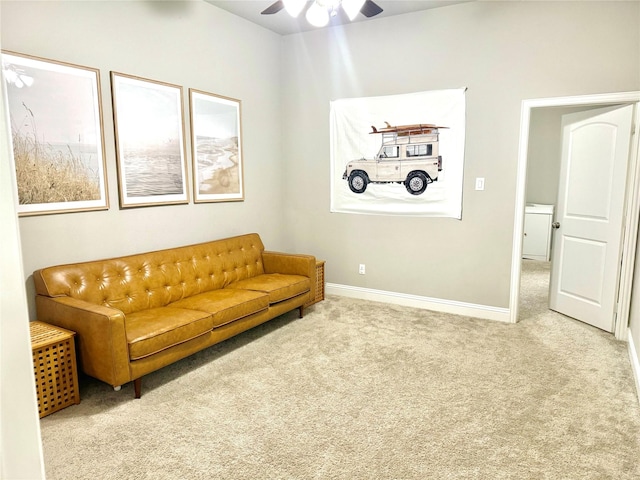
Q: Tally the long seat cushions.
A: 3